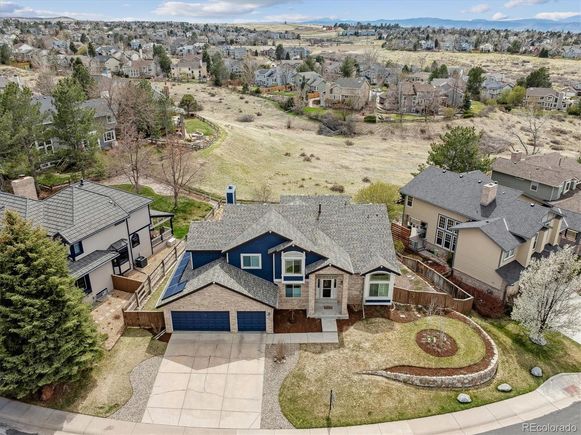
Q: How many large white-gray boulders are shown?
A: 3